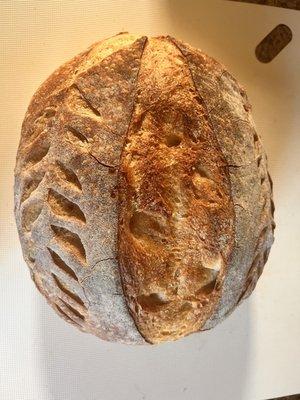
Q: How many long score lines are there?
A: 2